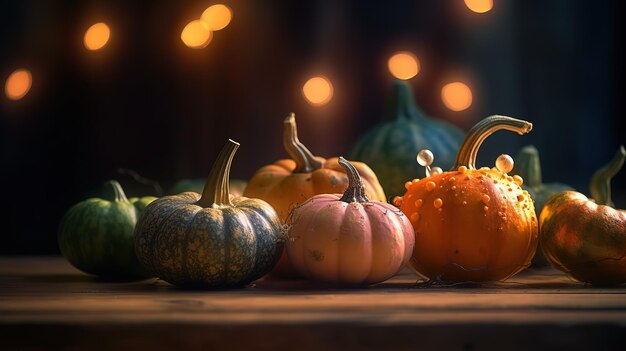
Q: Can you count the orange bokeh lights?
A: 8